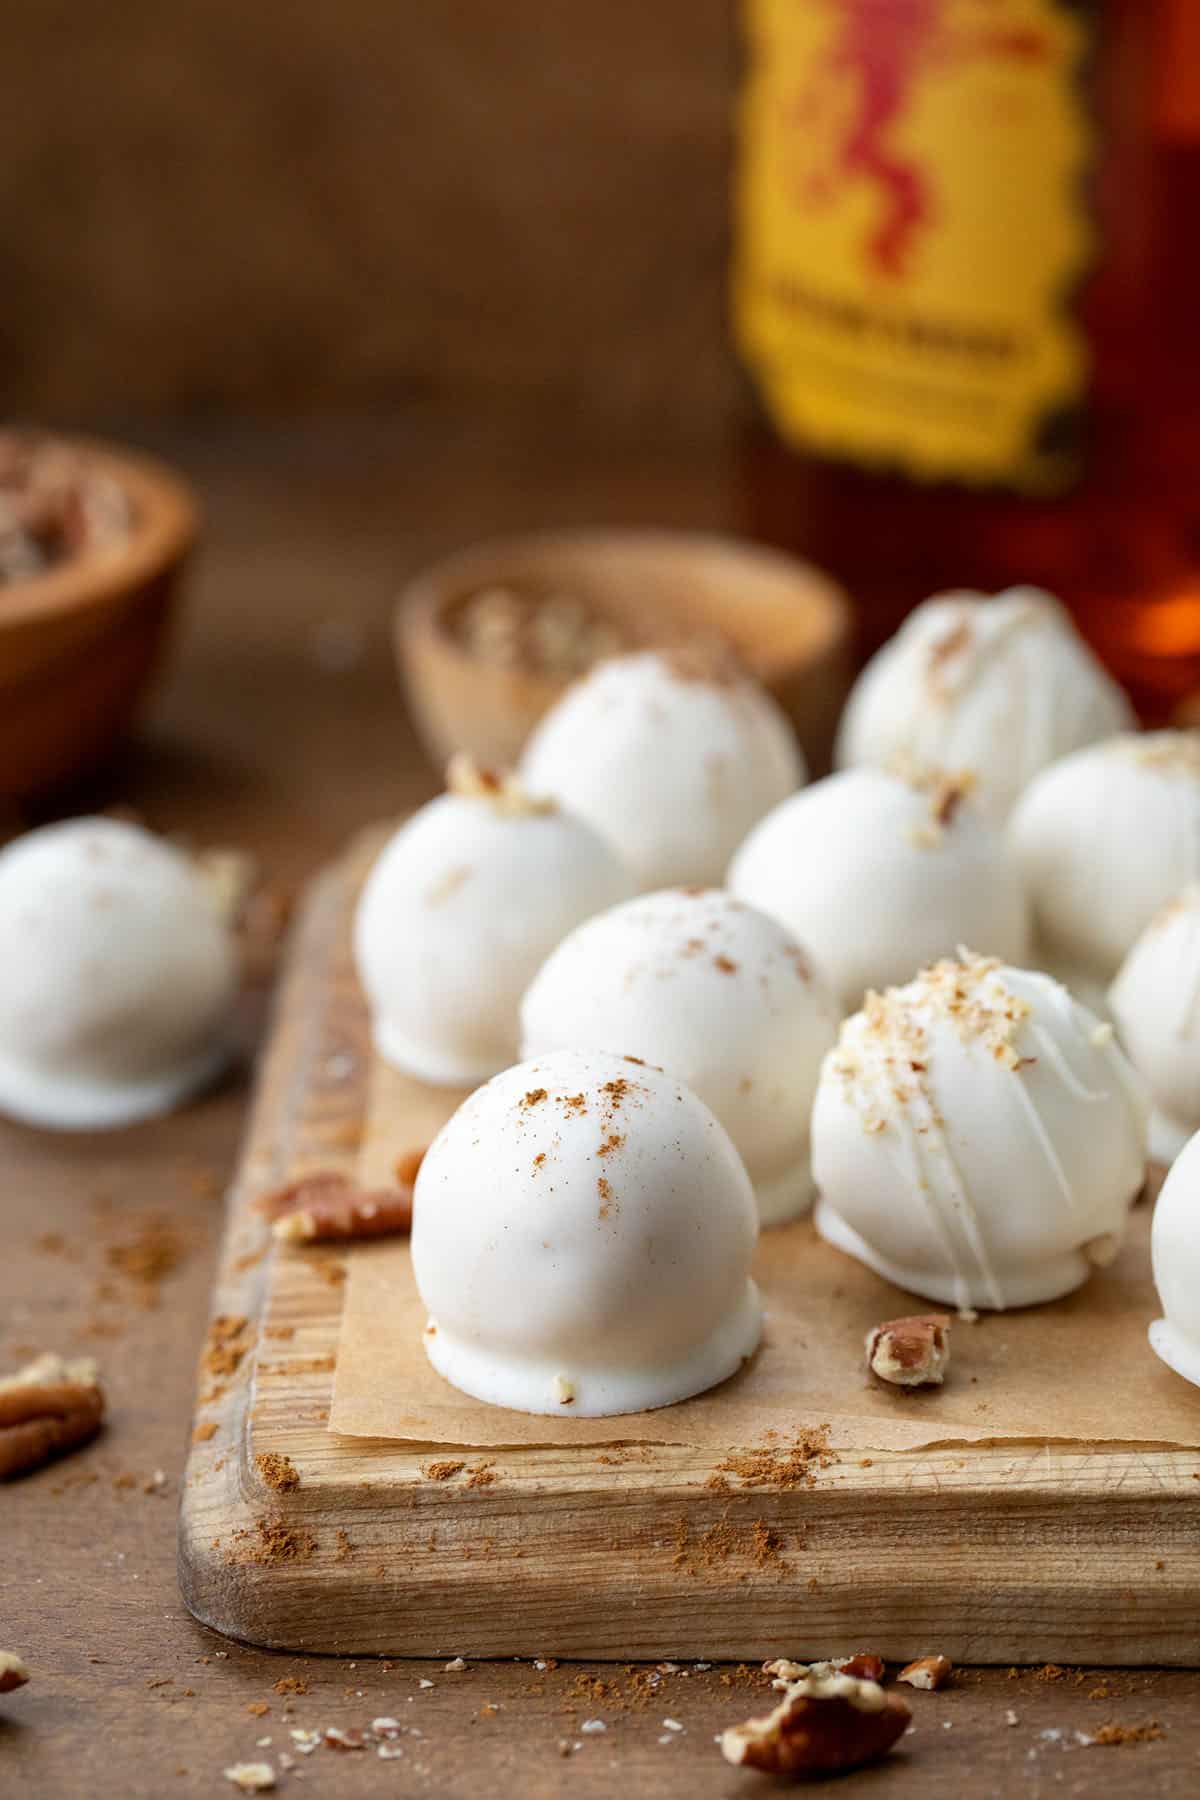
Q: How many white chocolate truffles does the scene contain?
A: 11